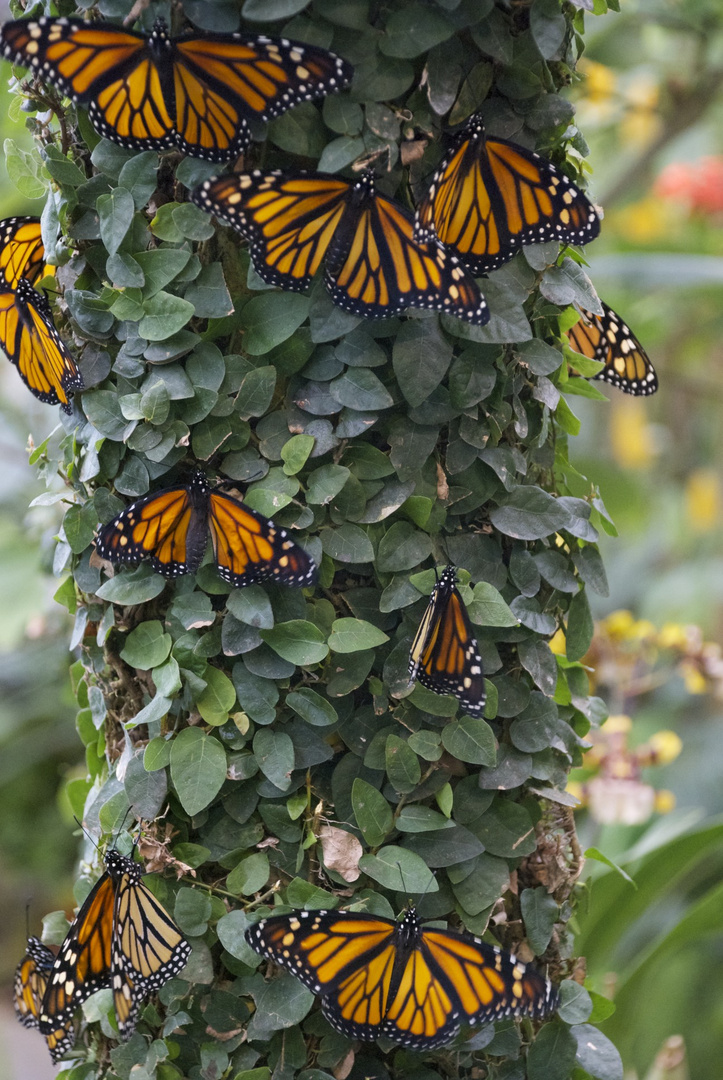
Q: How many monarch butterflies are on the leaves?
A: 11